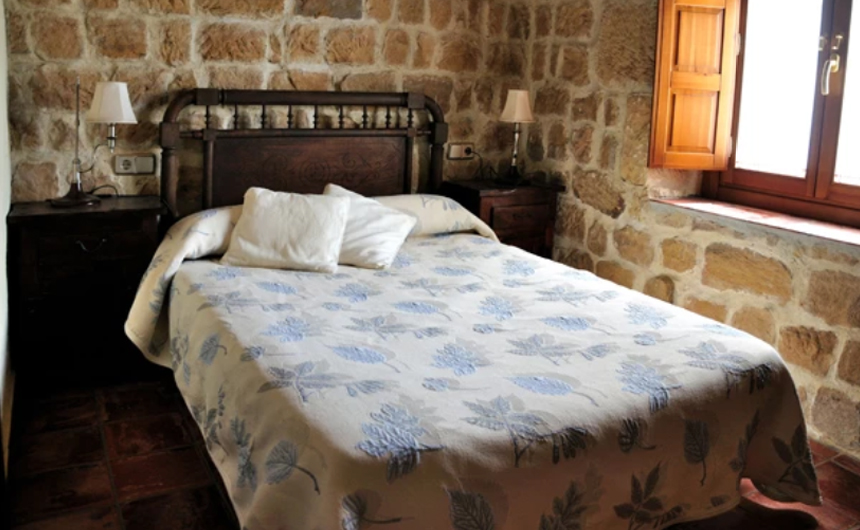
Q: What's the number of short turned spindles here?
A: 9